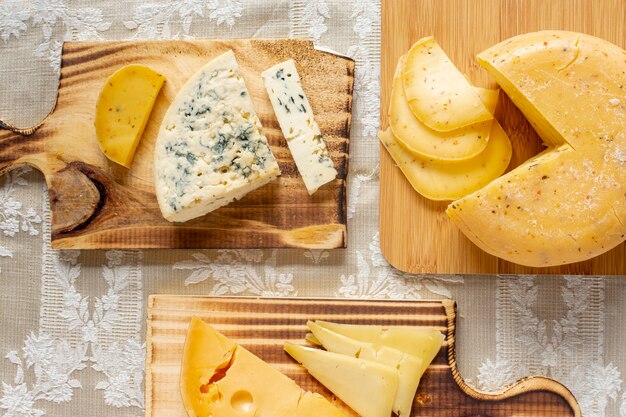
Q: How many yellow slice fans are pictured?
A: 2